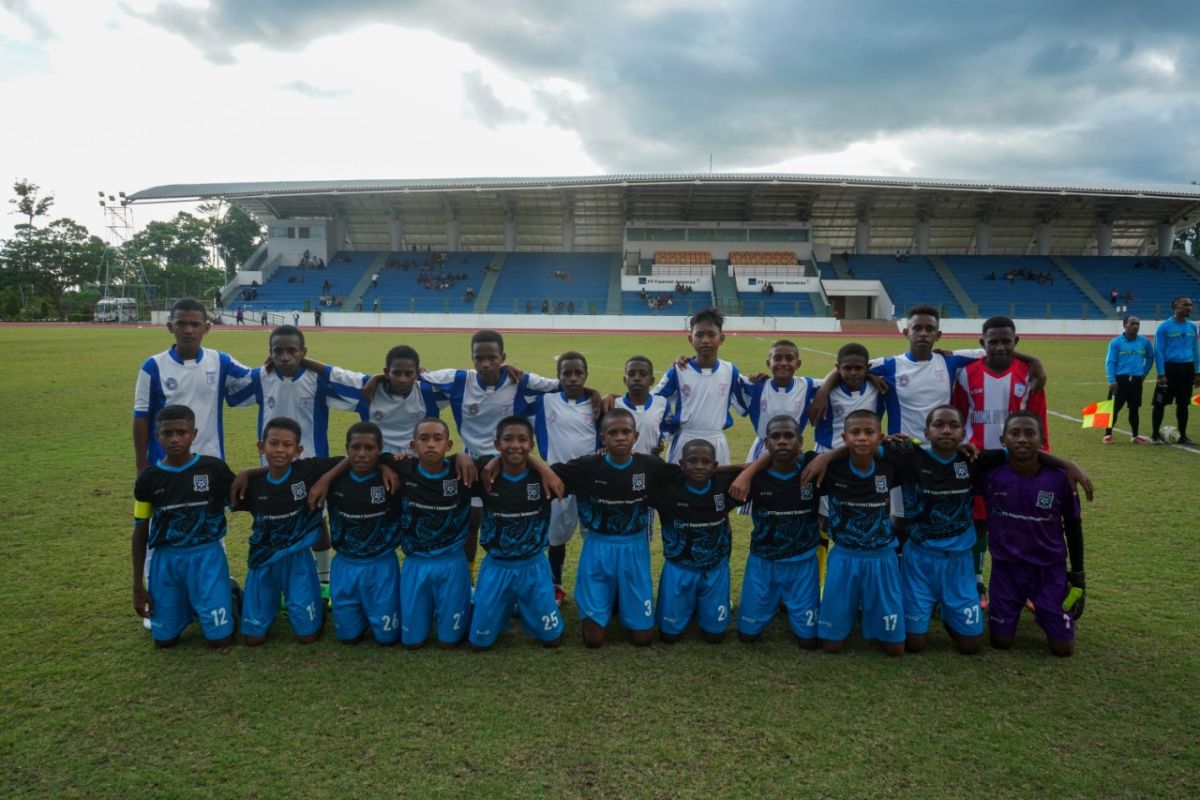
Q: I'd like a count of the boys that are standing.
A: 11